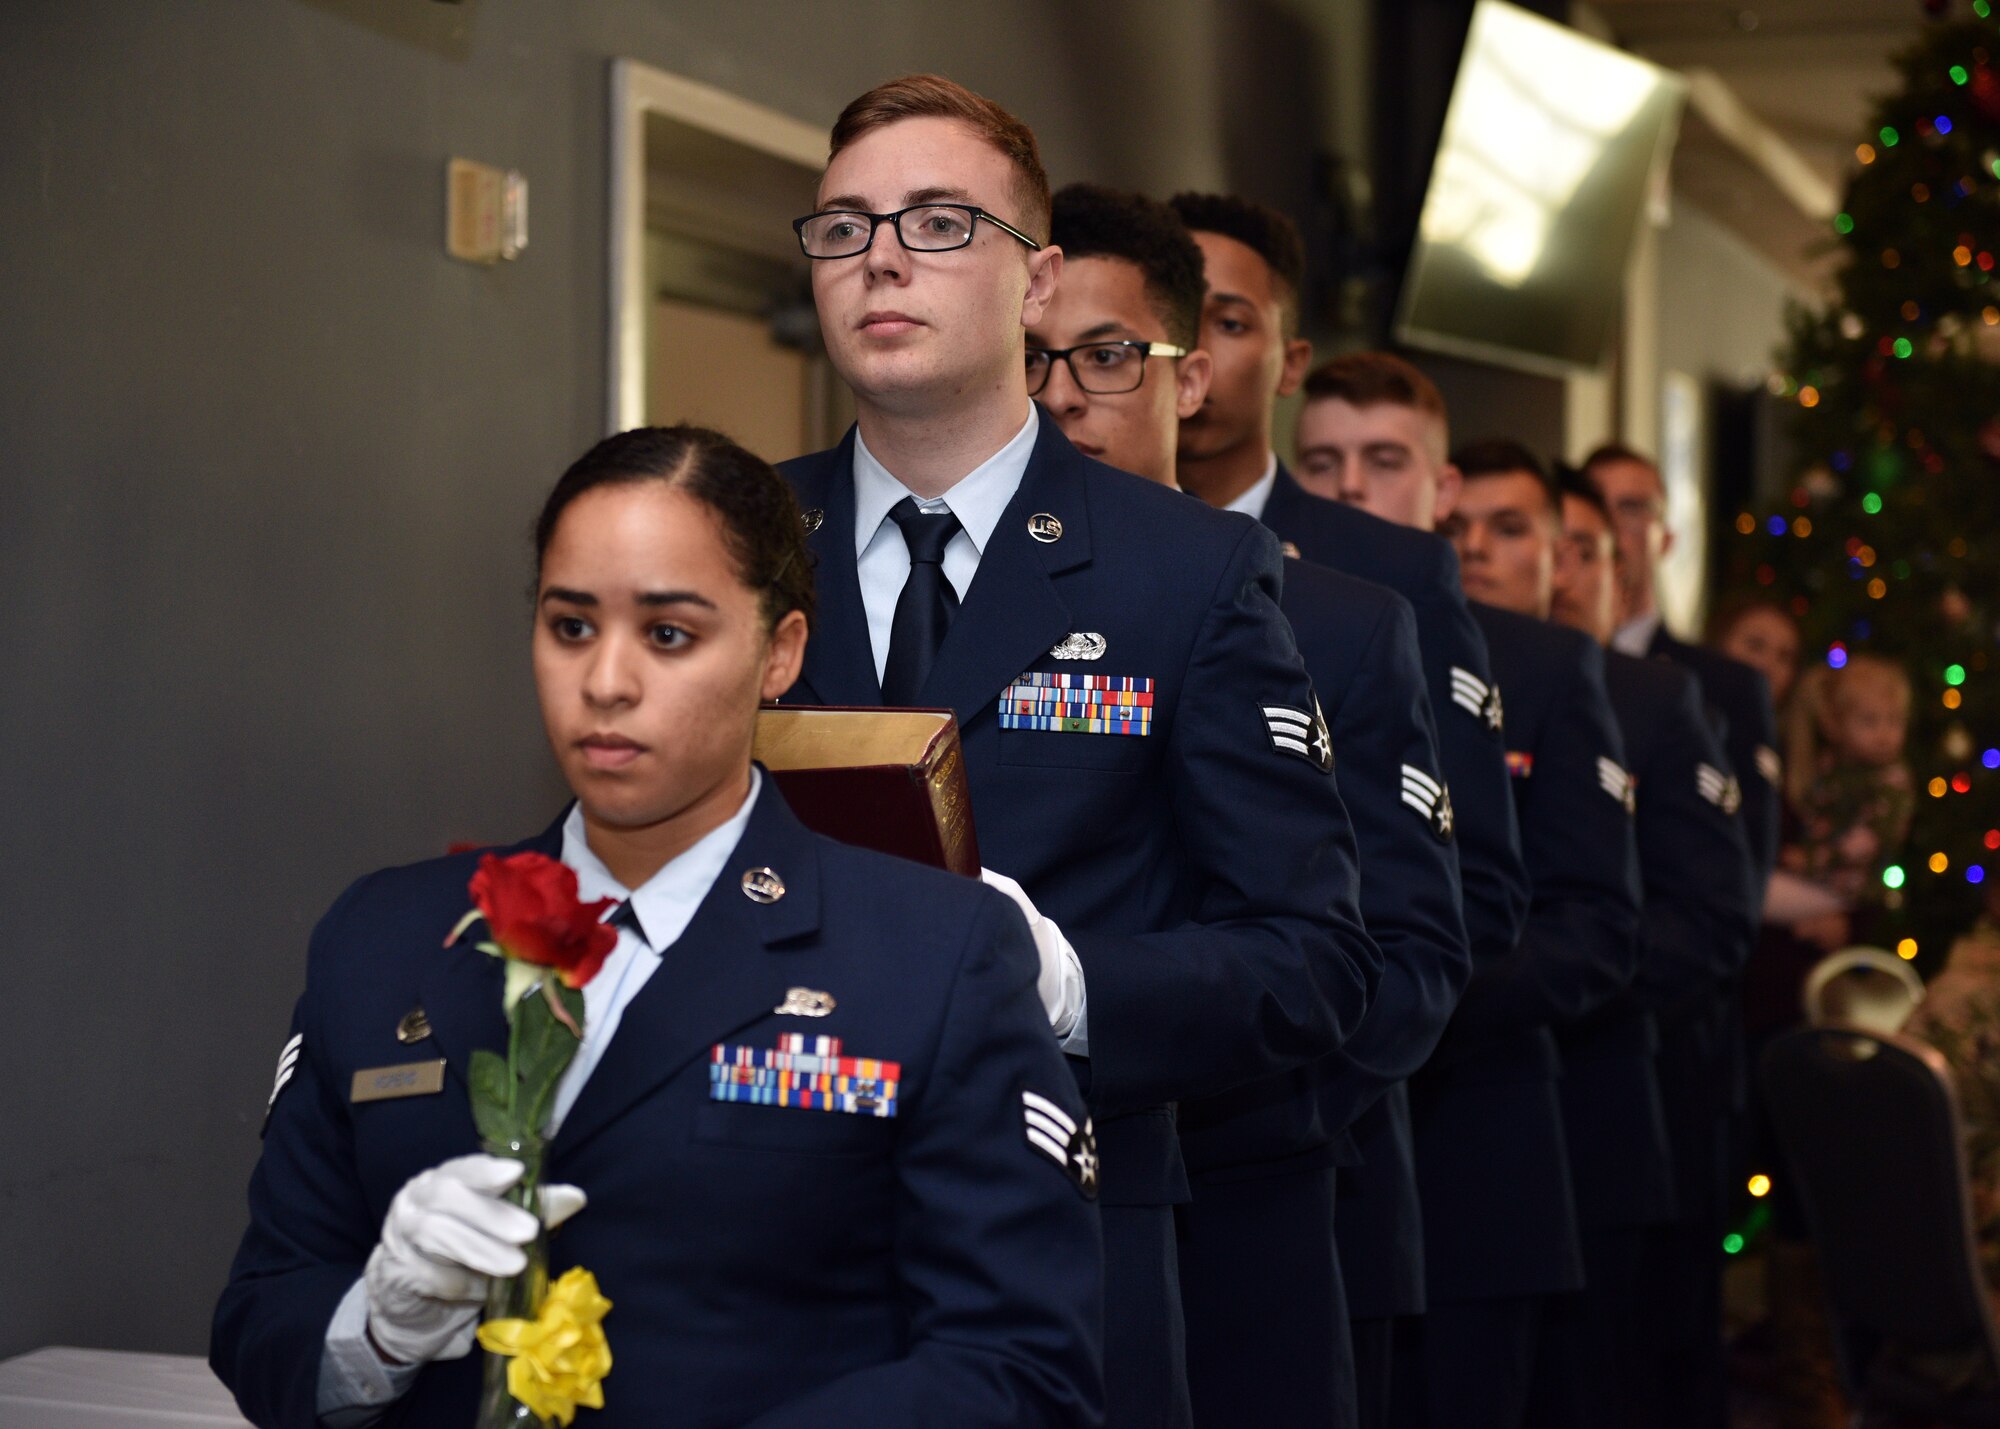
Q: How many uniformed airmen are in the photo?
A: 8